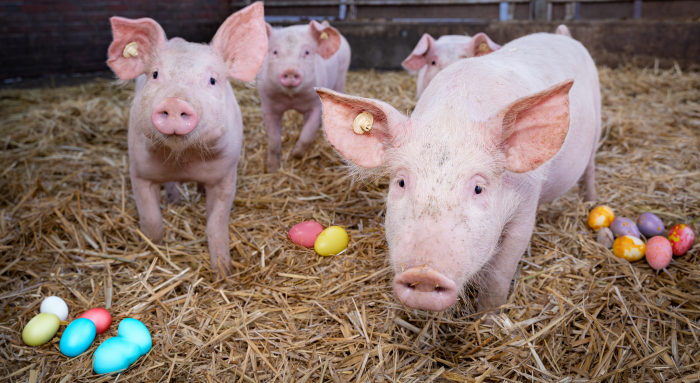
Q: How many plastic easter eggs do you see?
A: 15